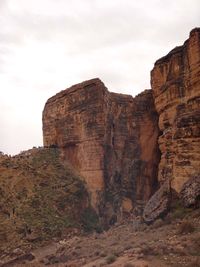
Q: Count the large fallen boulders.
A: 2